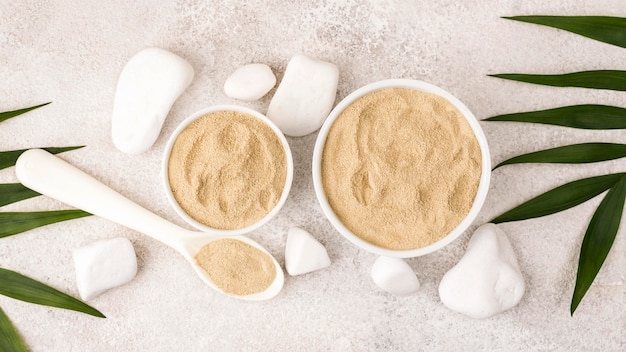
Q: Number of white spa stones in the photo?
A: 7